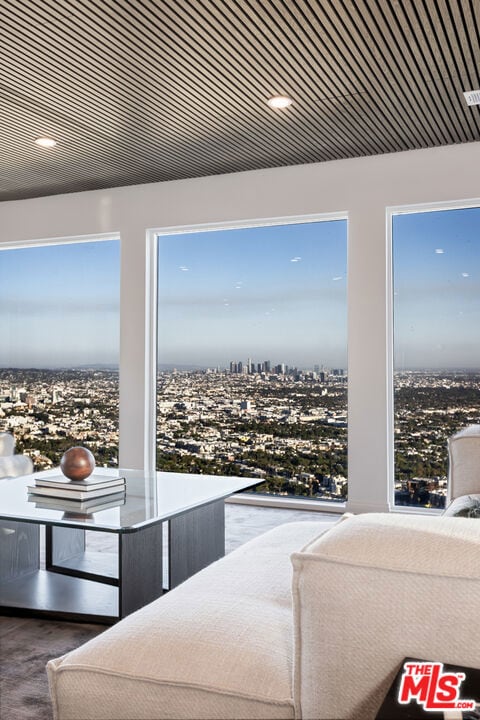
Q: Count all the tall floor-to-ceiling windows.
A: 3